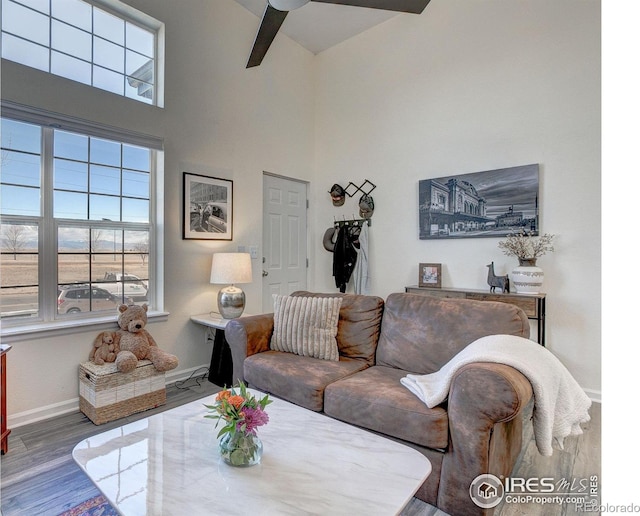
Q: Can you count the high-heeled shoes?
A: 0